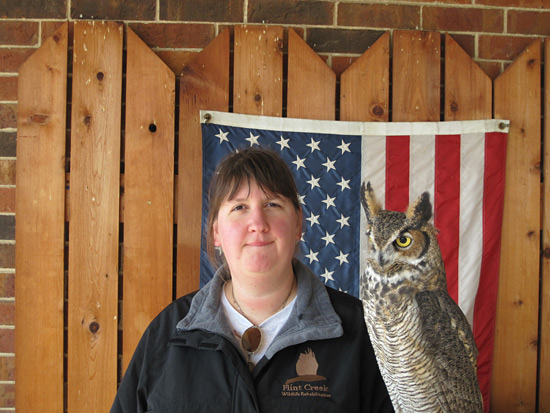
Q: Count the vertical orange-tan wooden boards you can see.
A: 11